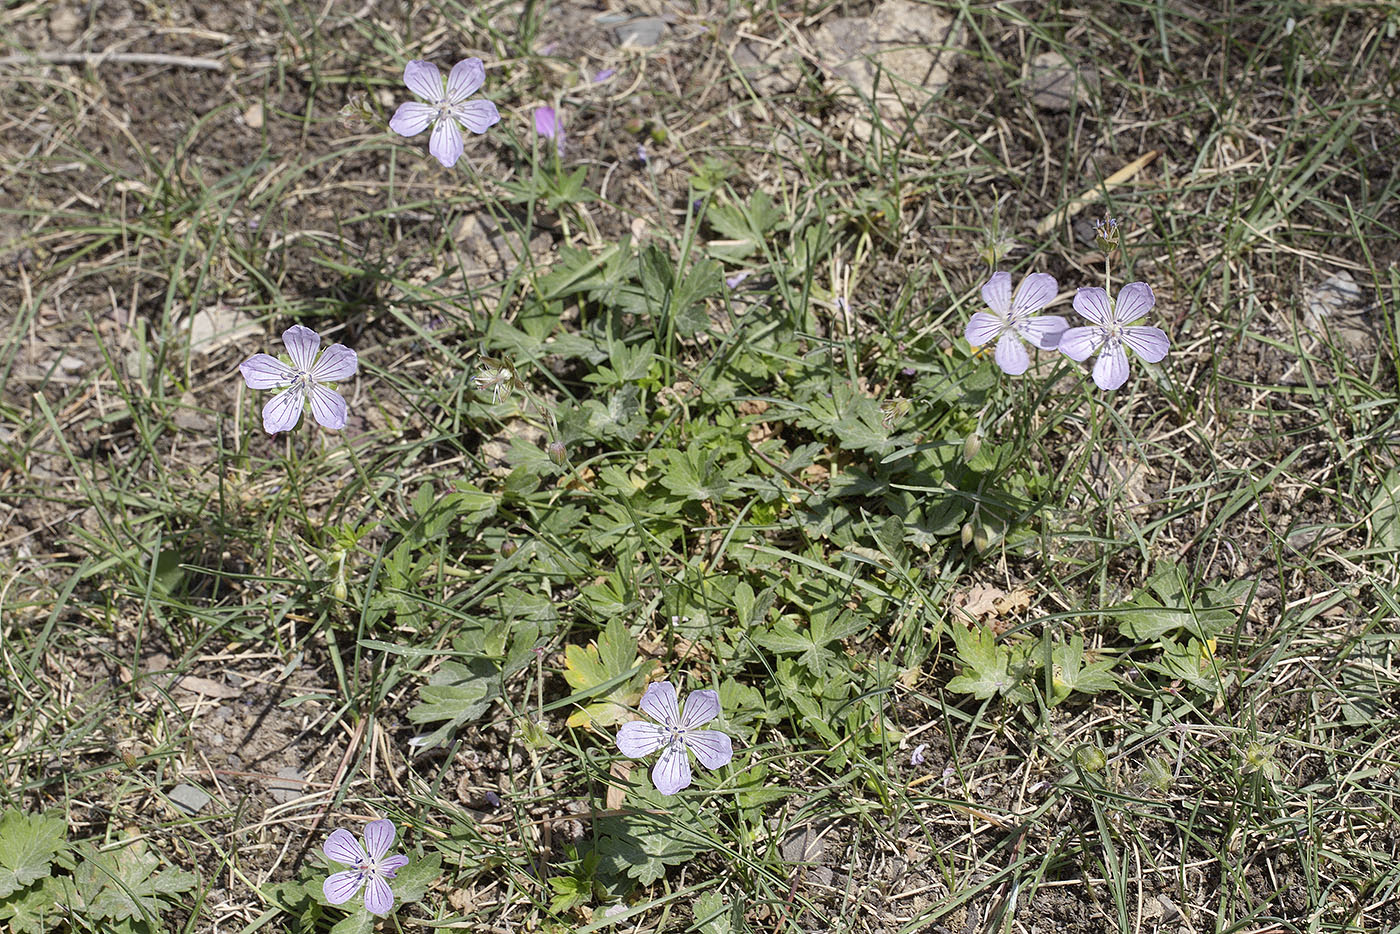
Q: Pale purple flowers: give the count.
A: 6